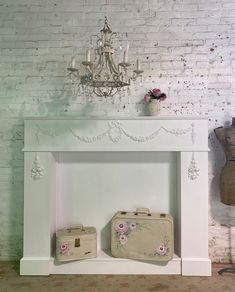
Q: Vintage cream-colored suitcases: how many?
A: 2